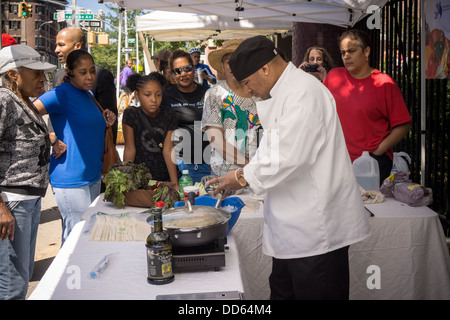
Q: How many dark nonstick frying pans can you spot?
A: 1